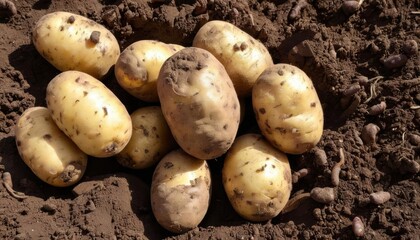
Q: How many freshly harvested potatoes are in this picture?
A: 10